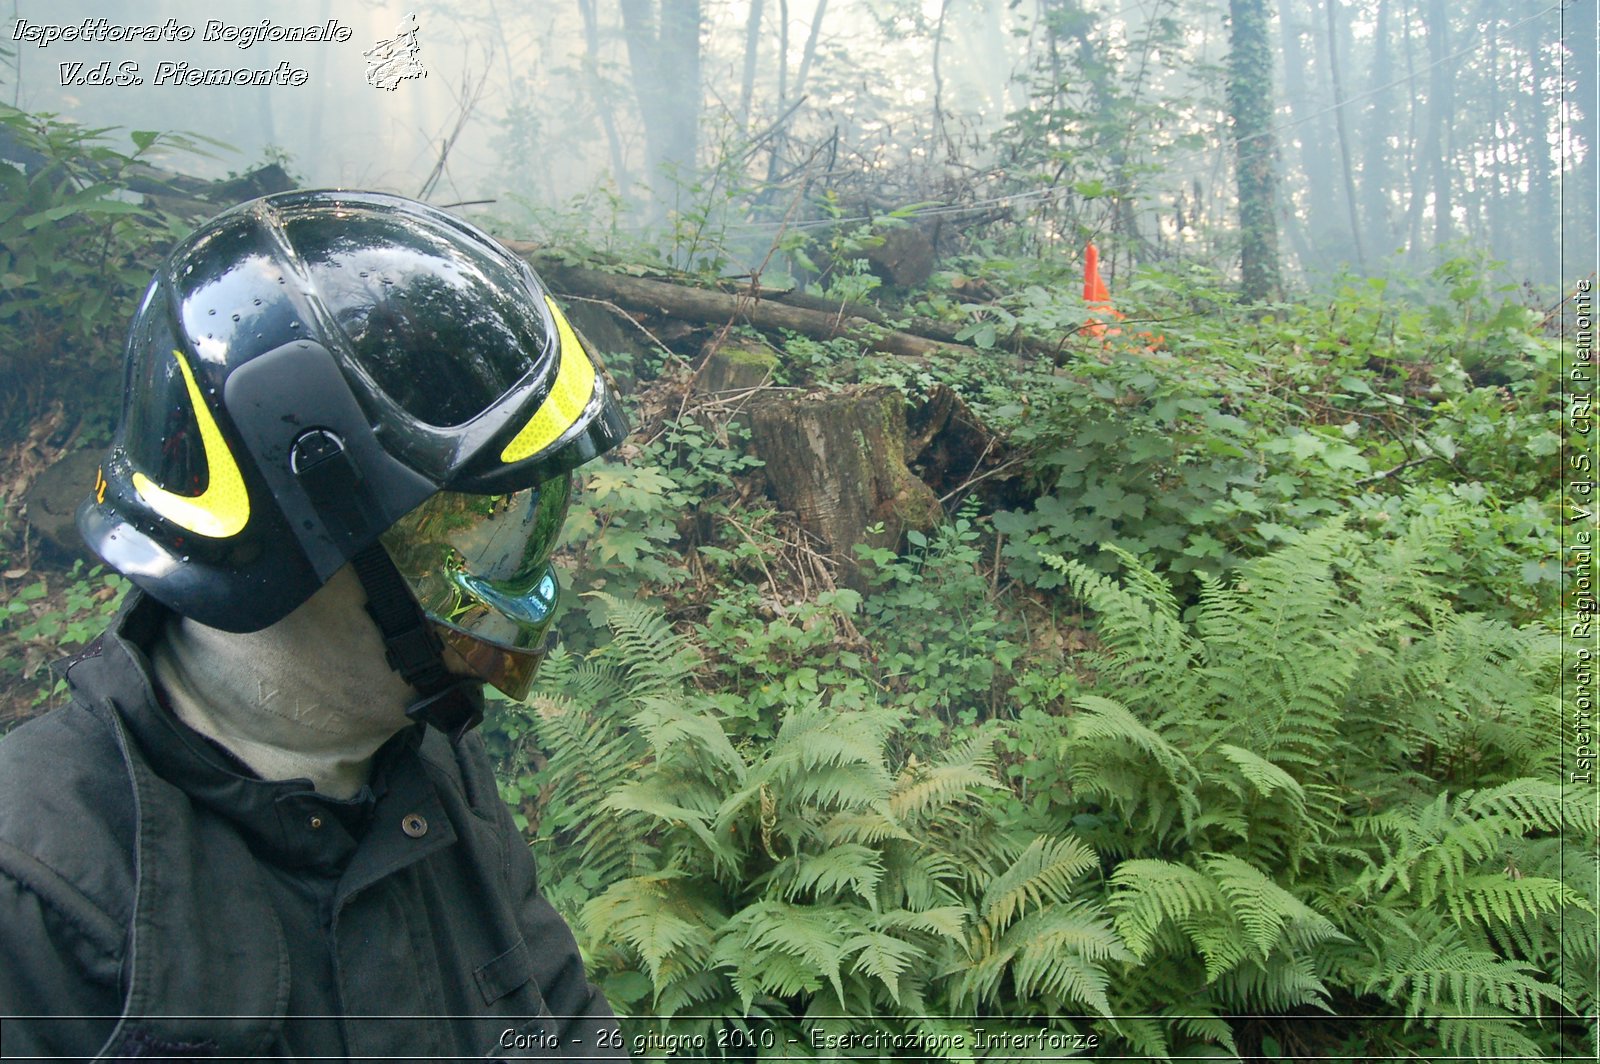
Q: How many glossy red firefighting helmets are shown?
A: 0